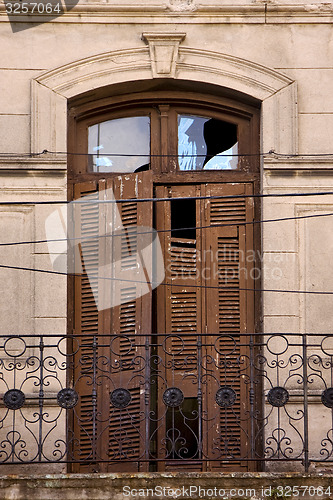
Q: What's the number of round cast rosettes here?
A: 7